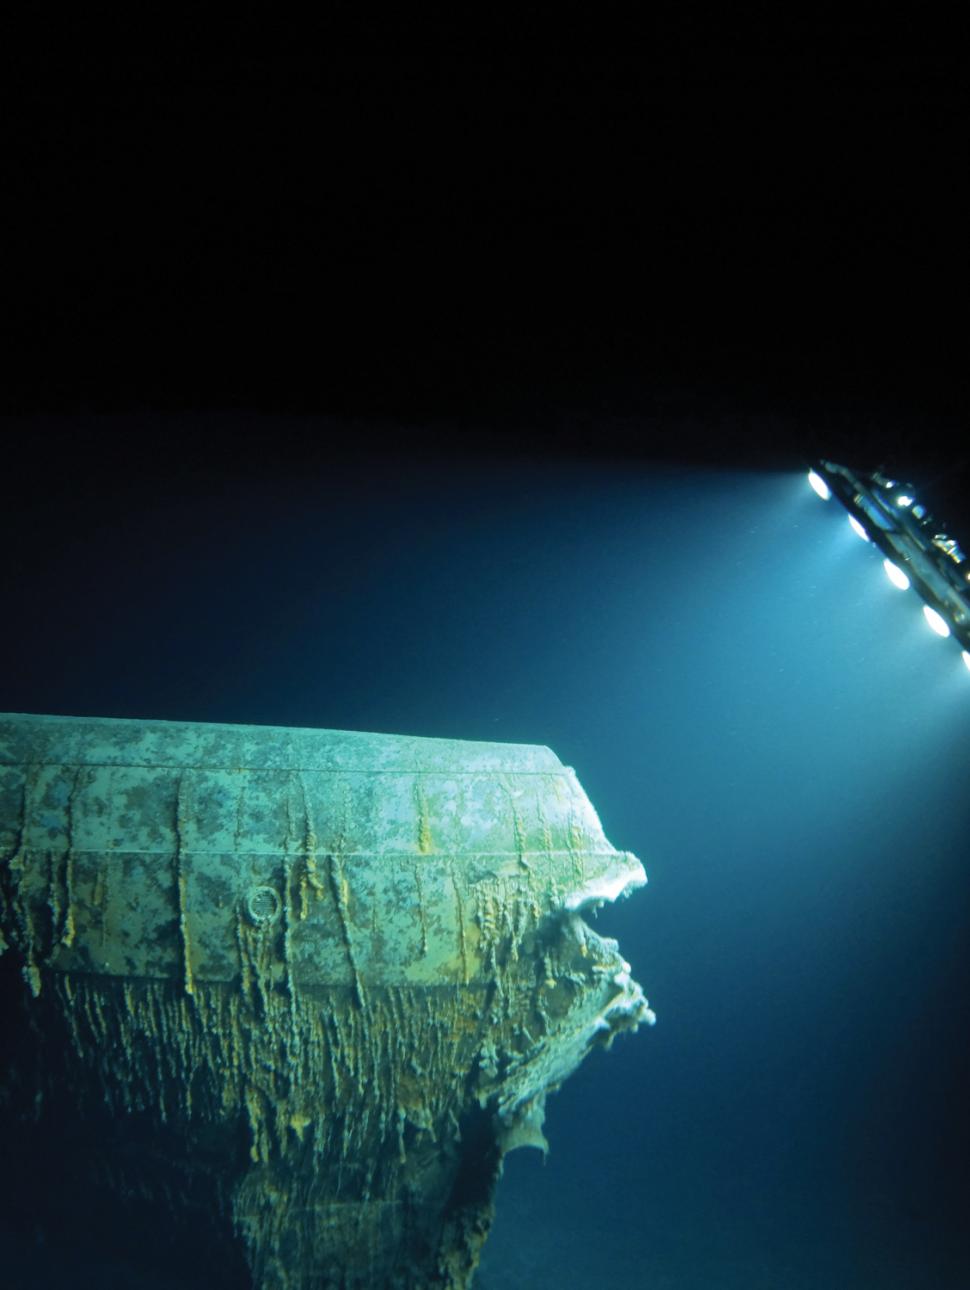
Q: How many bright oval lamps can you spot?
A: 5